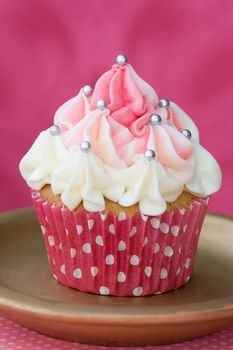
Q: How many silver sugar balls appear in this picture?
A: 9